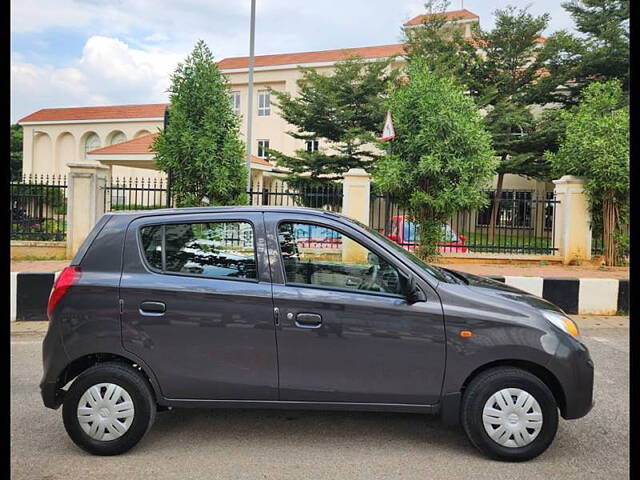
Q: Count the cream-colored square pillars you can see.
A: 3